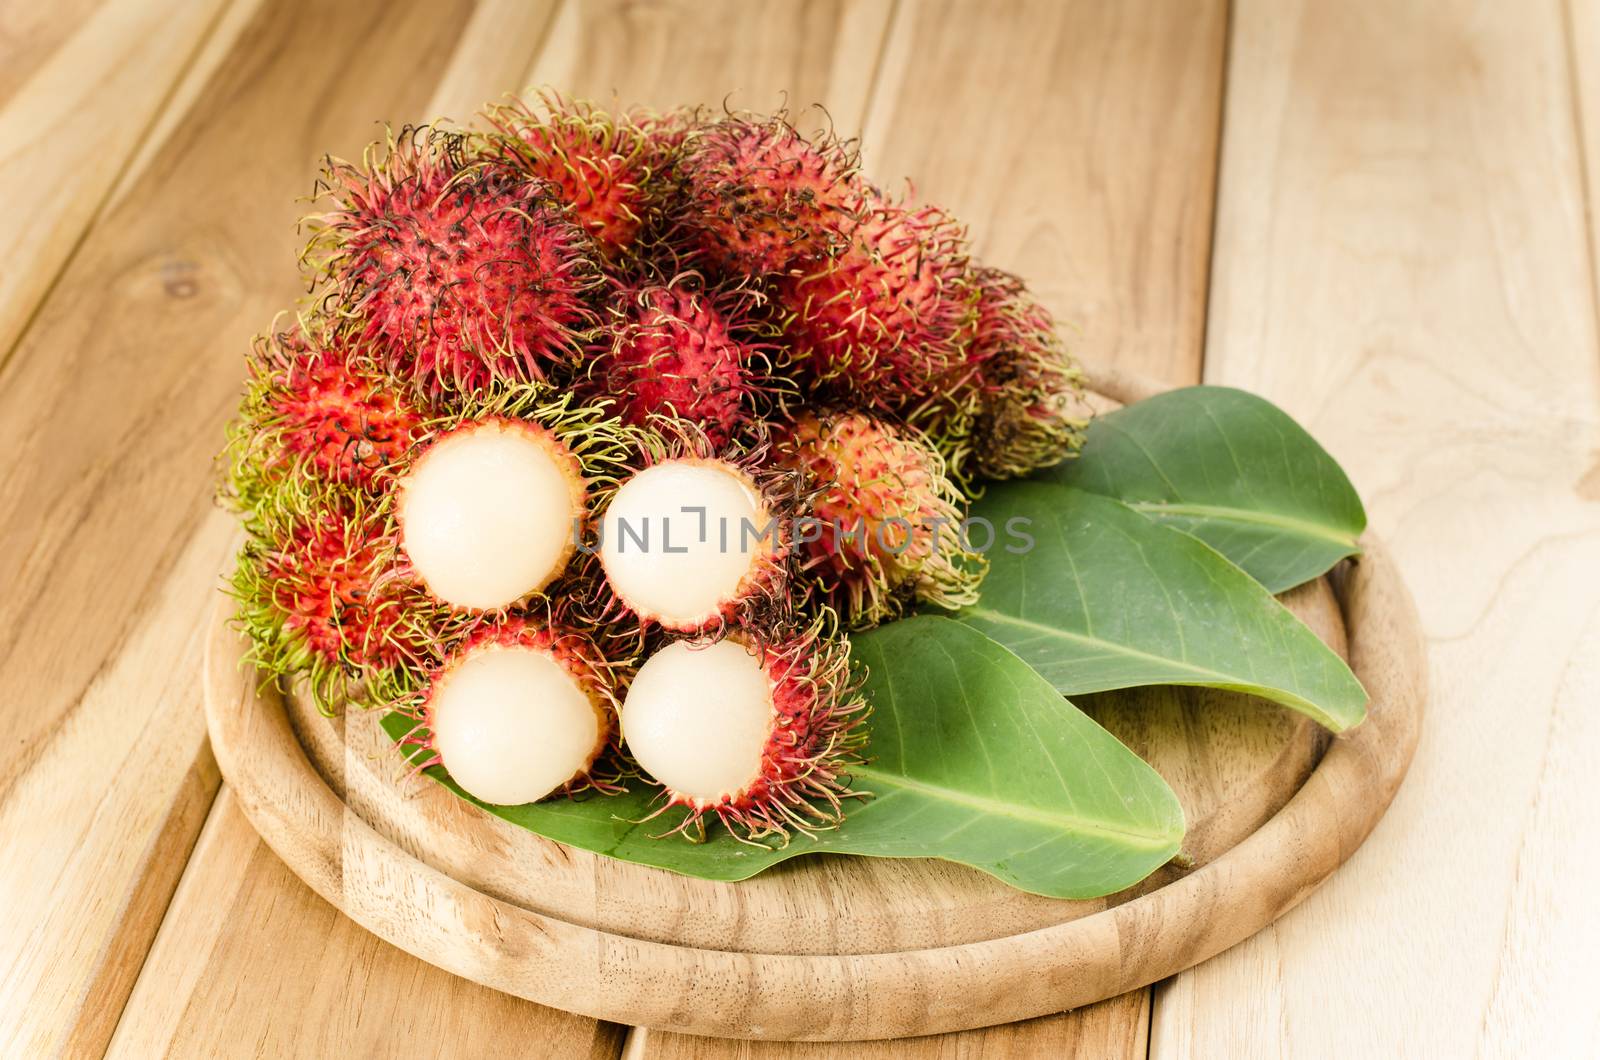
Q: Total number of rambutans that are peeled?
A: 4